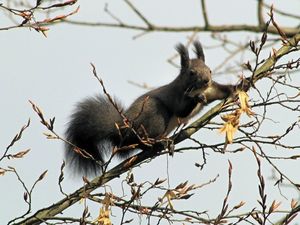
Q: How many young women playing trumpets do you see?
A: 0